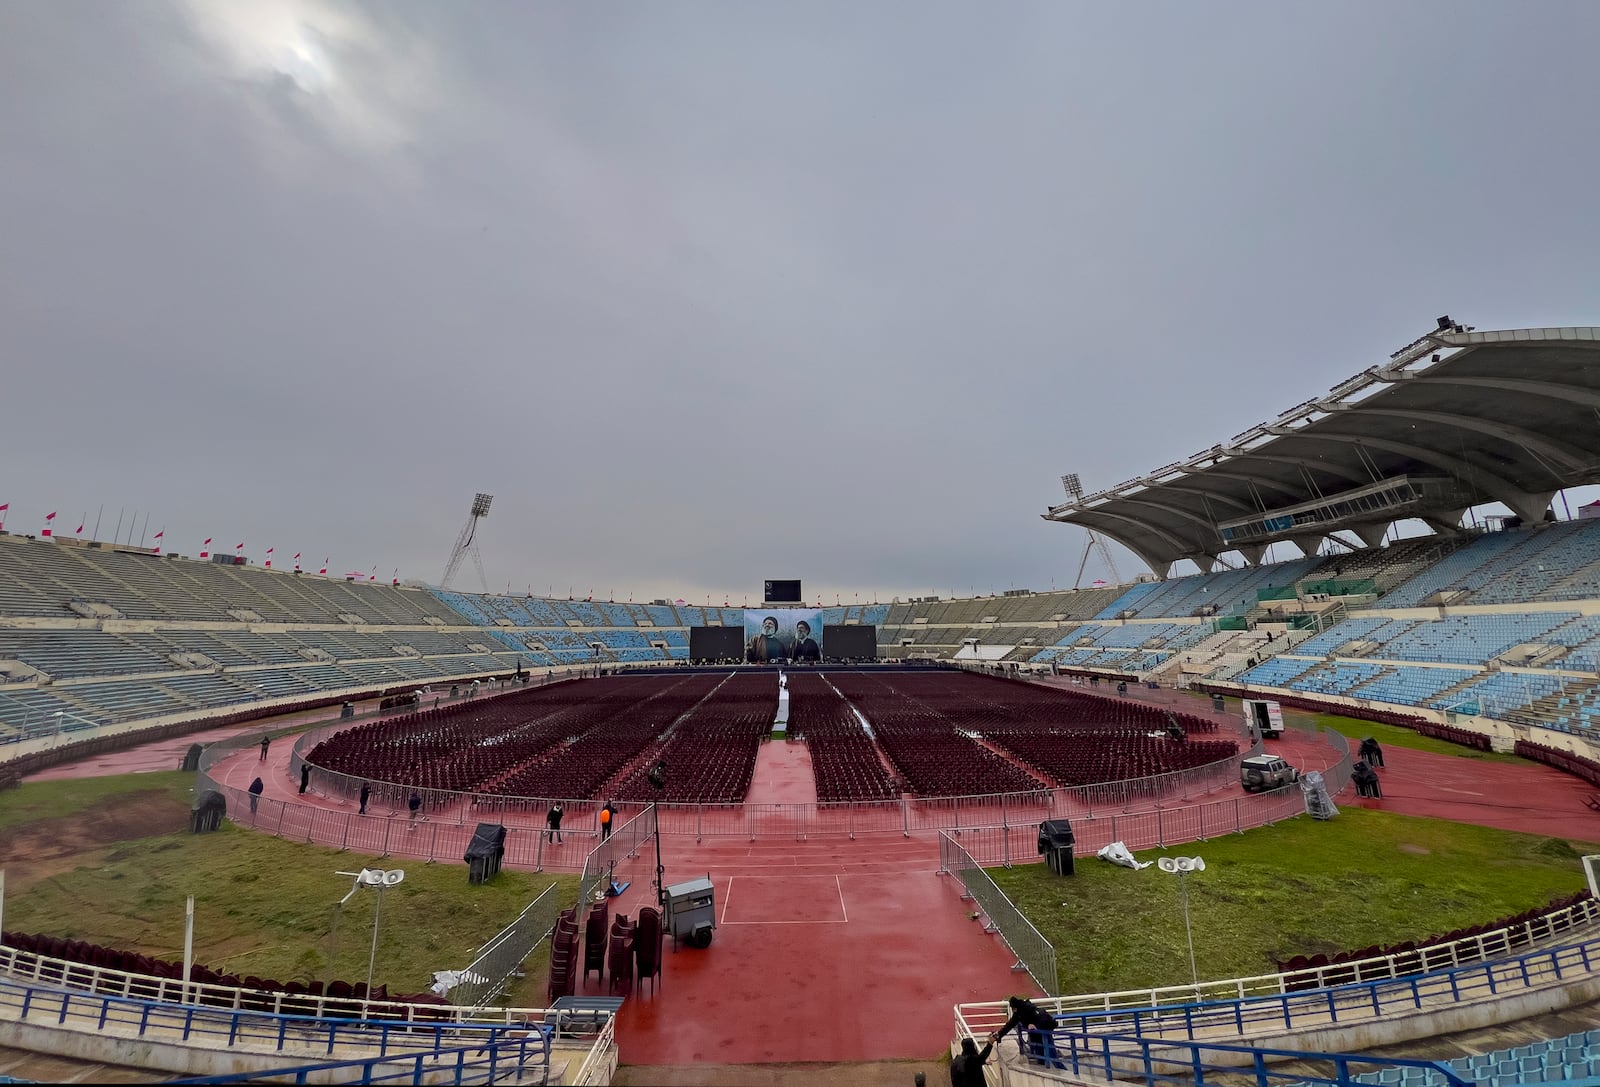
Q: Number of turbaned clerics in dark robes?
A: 2